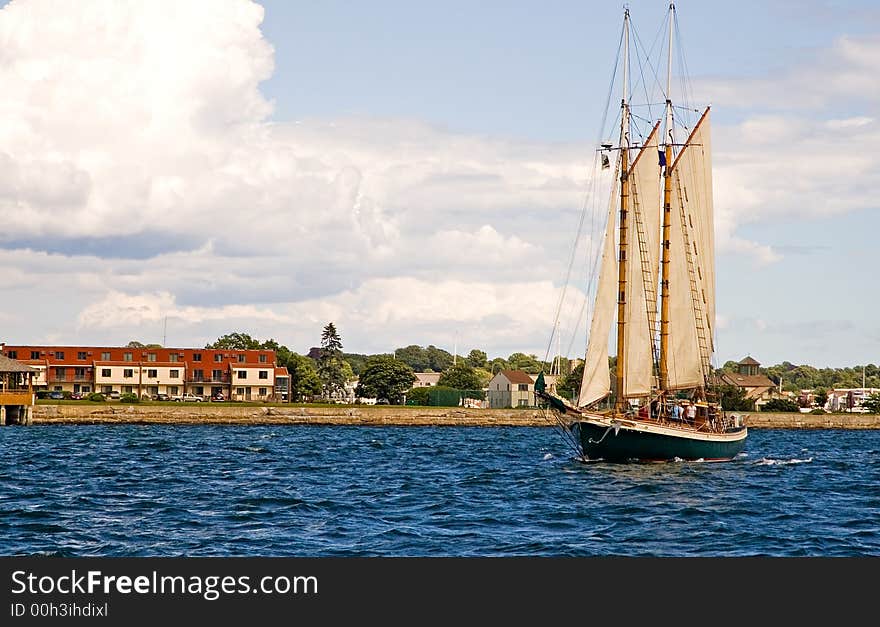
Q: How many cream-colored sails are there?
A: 3